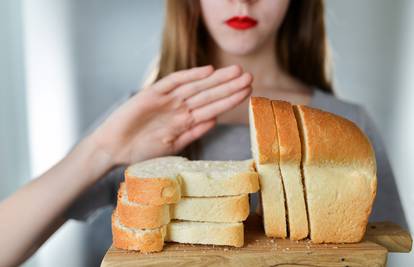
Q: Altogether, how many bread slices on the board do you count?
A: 5